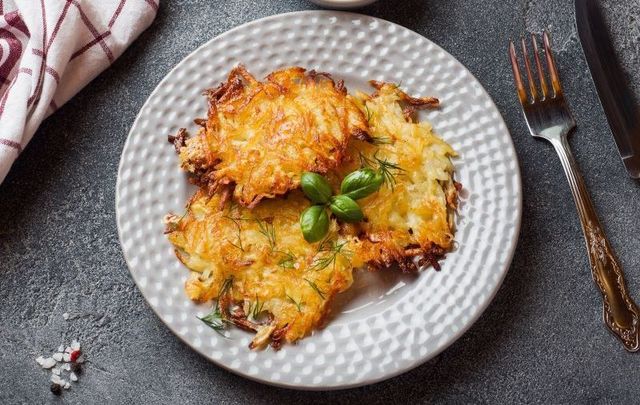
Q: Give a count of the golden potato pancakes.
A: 3